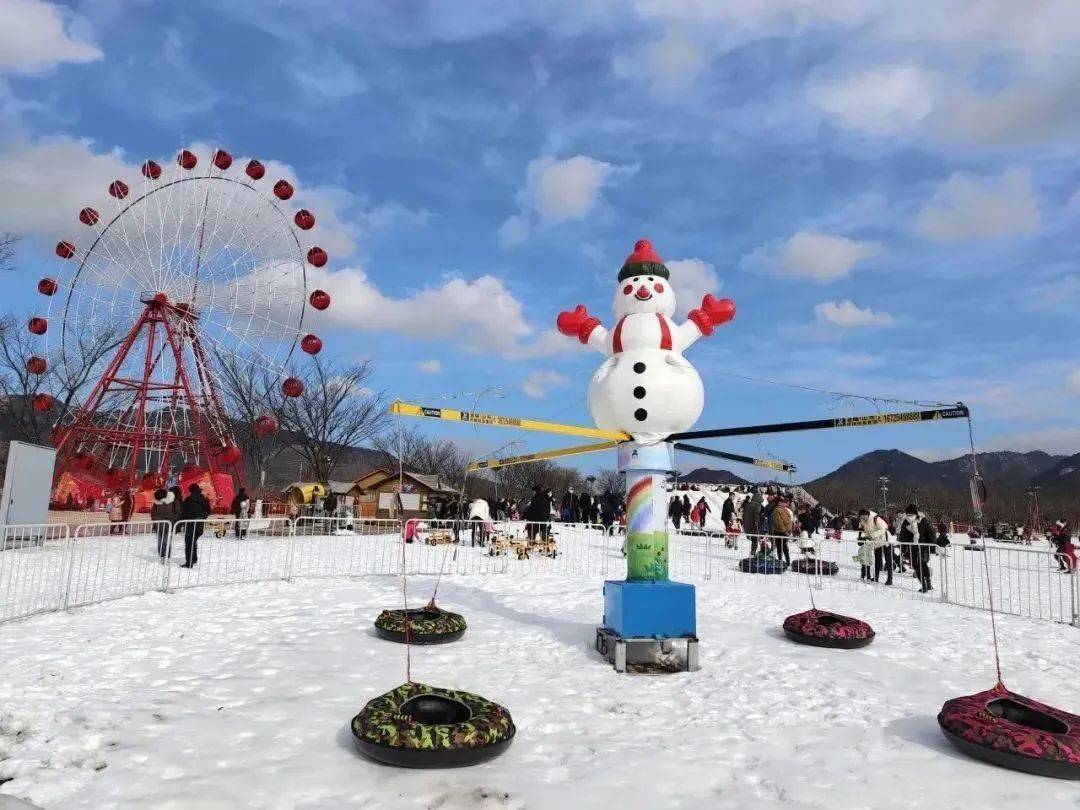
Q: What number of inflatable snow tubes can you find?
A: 6